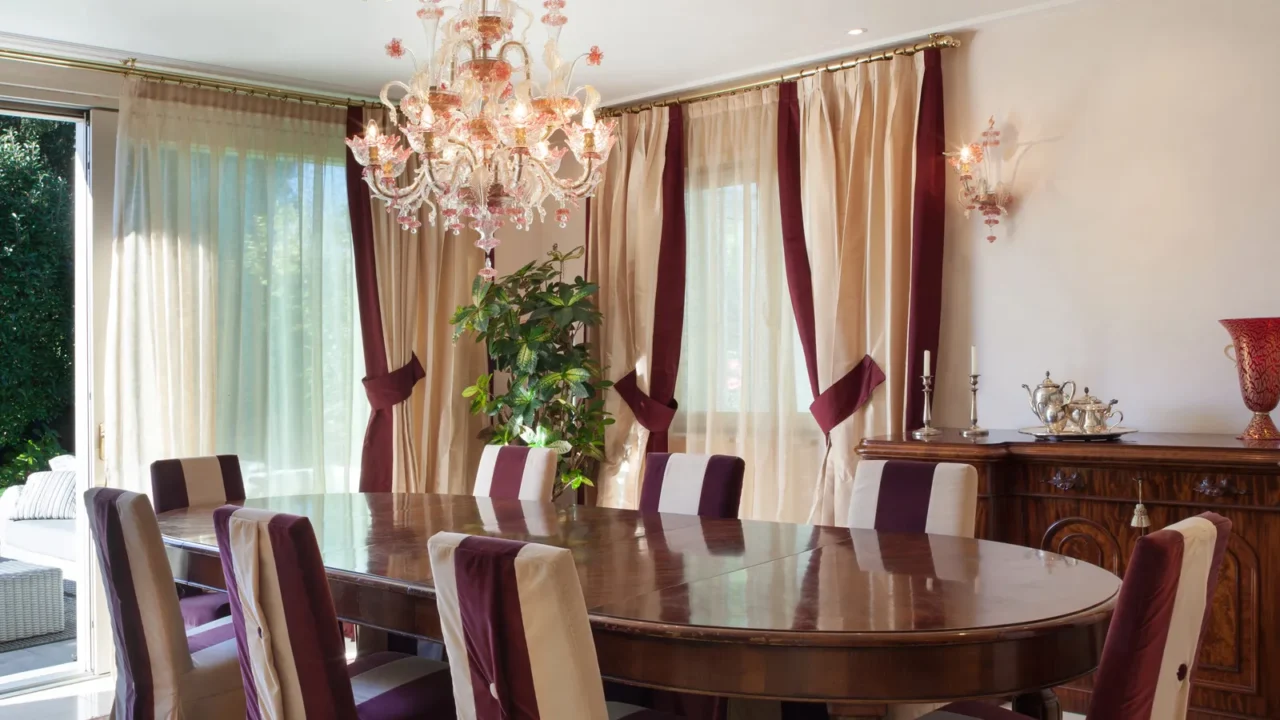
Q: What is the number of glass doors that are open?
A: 1